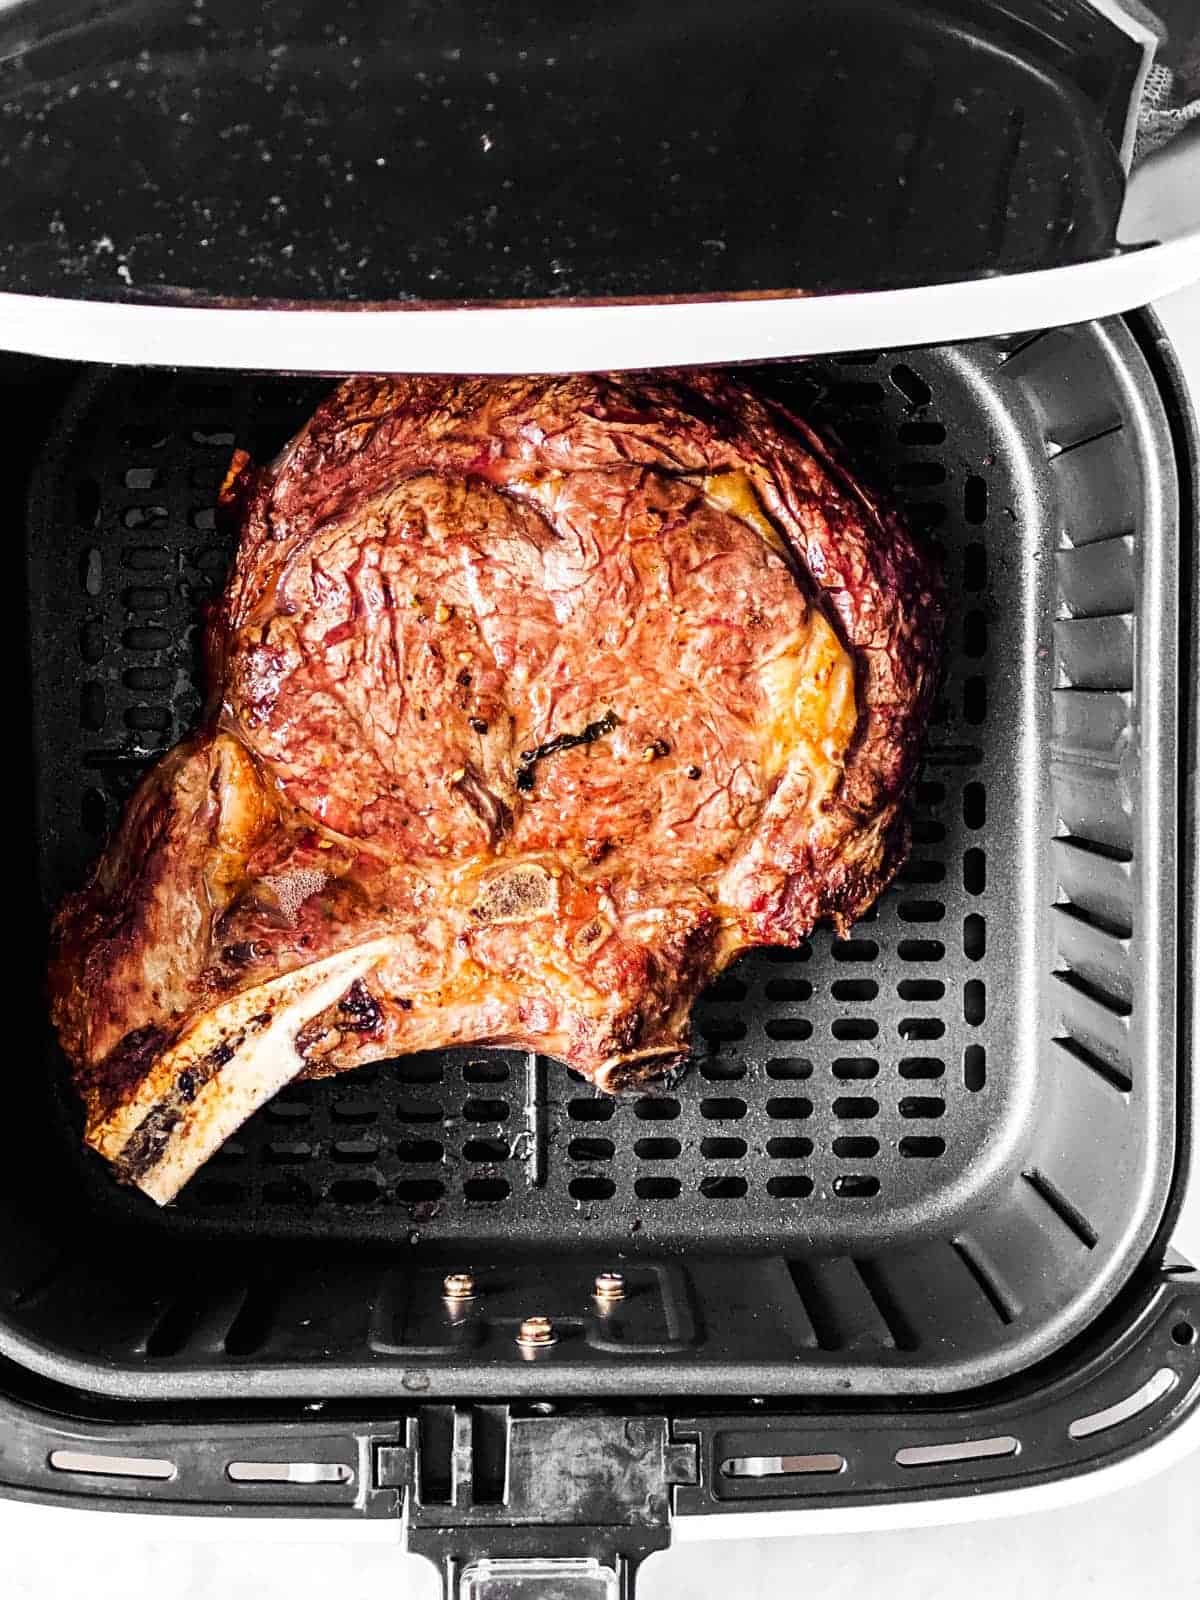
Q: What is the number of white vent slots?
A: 5